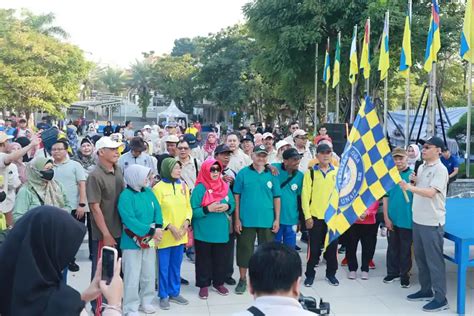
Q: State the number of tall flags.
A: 8